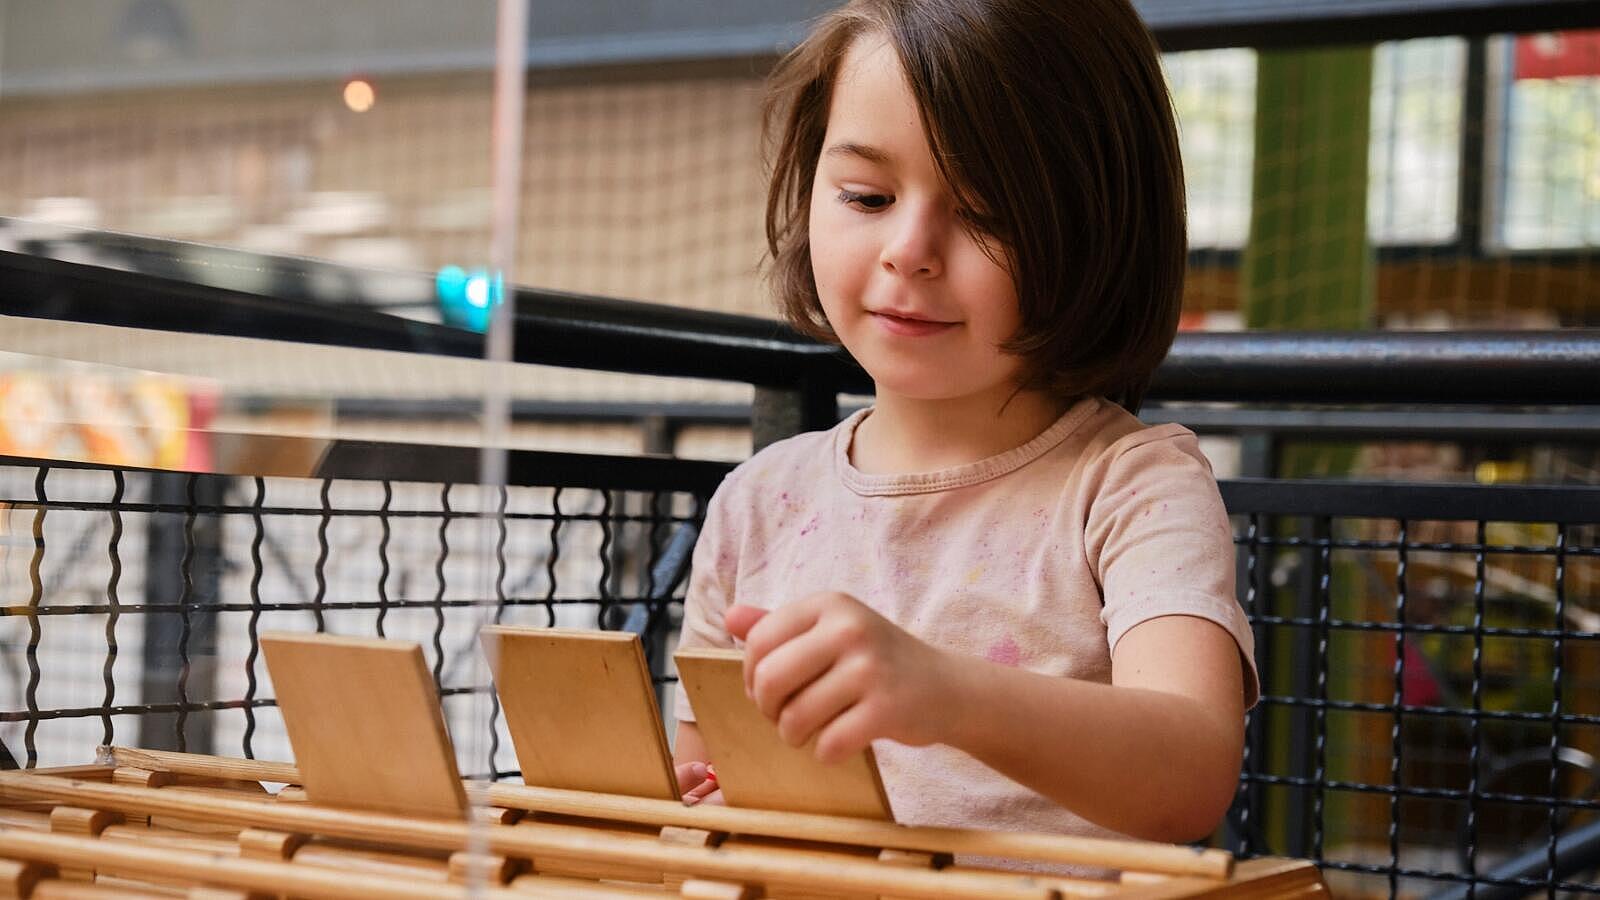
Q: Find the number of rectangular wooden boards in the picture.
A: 3